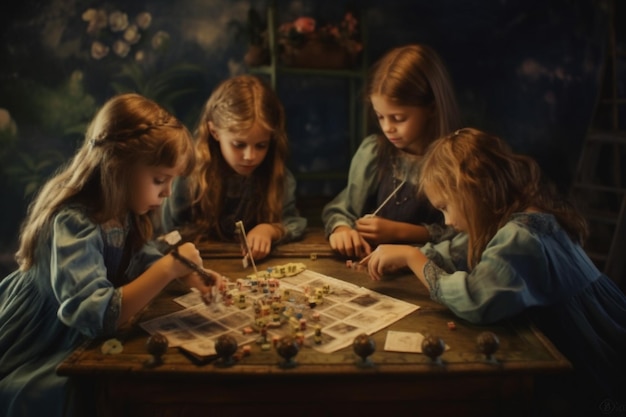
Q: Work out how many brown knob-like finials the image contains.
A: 6